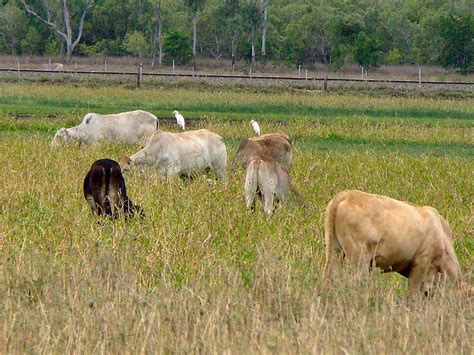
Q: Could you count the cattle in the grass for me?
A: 6